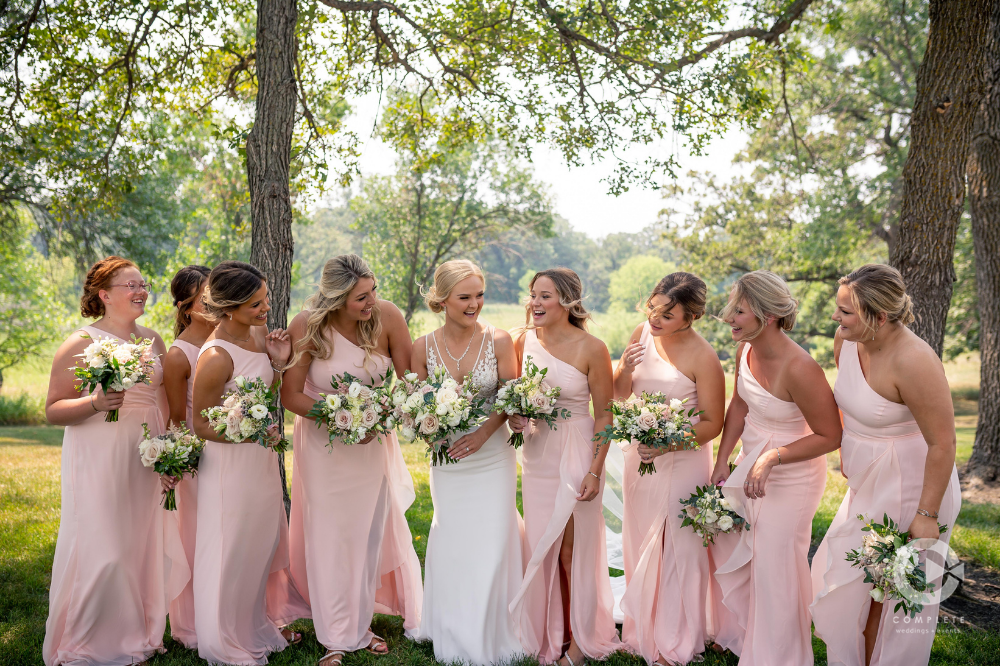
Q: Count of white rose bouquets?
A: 9